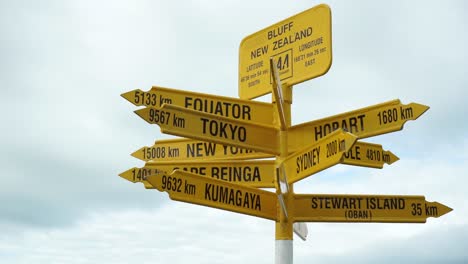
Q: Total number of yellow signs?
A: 10